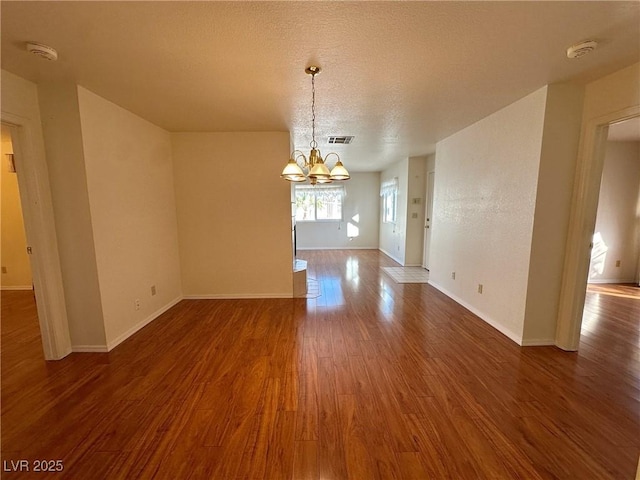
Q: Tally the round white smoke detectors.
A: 2